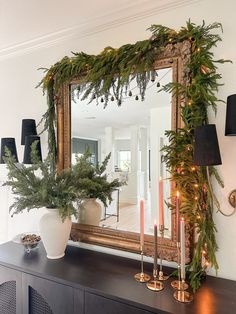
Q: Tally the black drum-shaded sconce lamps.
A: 5